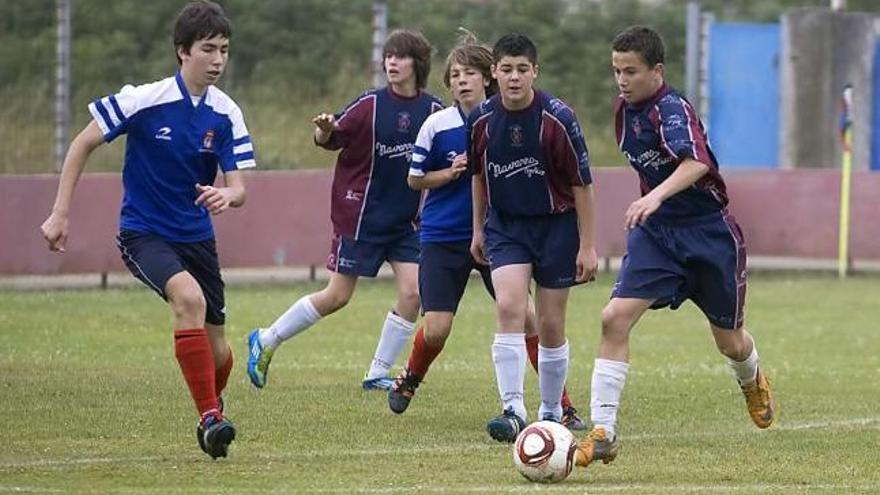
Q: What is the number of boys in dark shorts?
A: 5